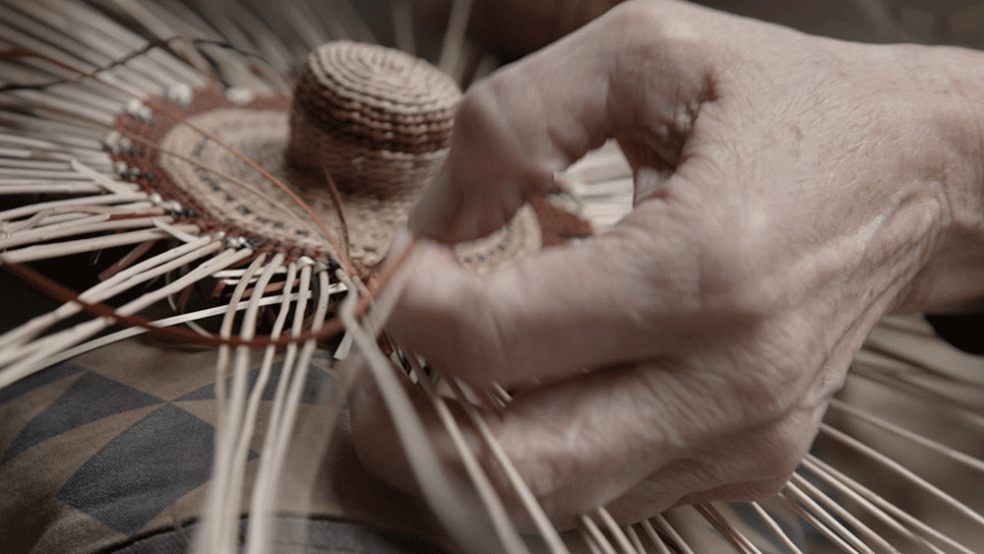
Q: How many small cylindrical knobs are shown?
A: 1